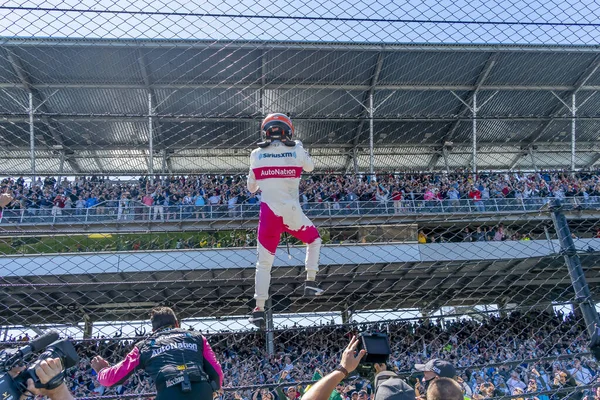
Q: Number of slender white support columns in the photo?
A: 5